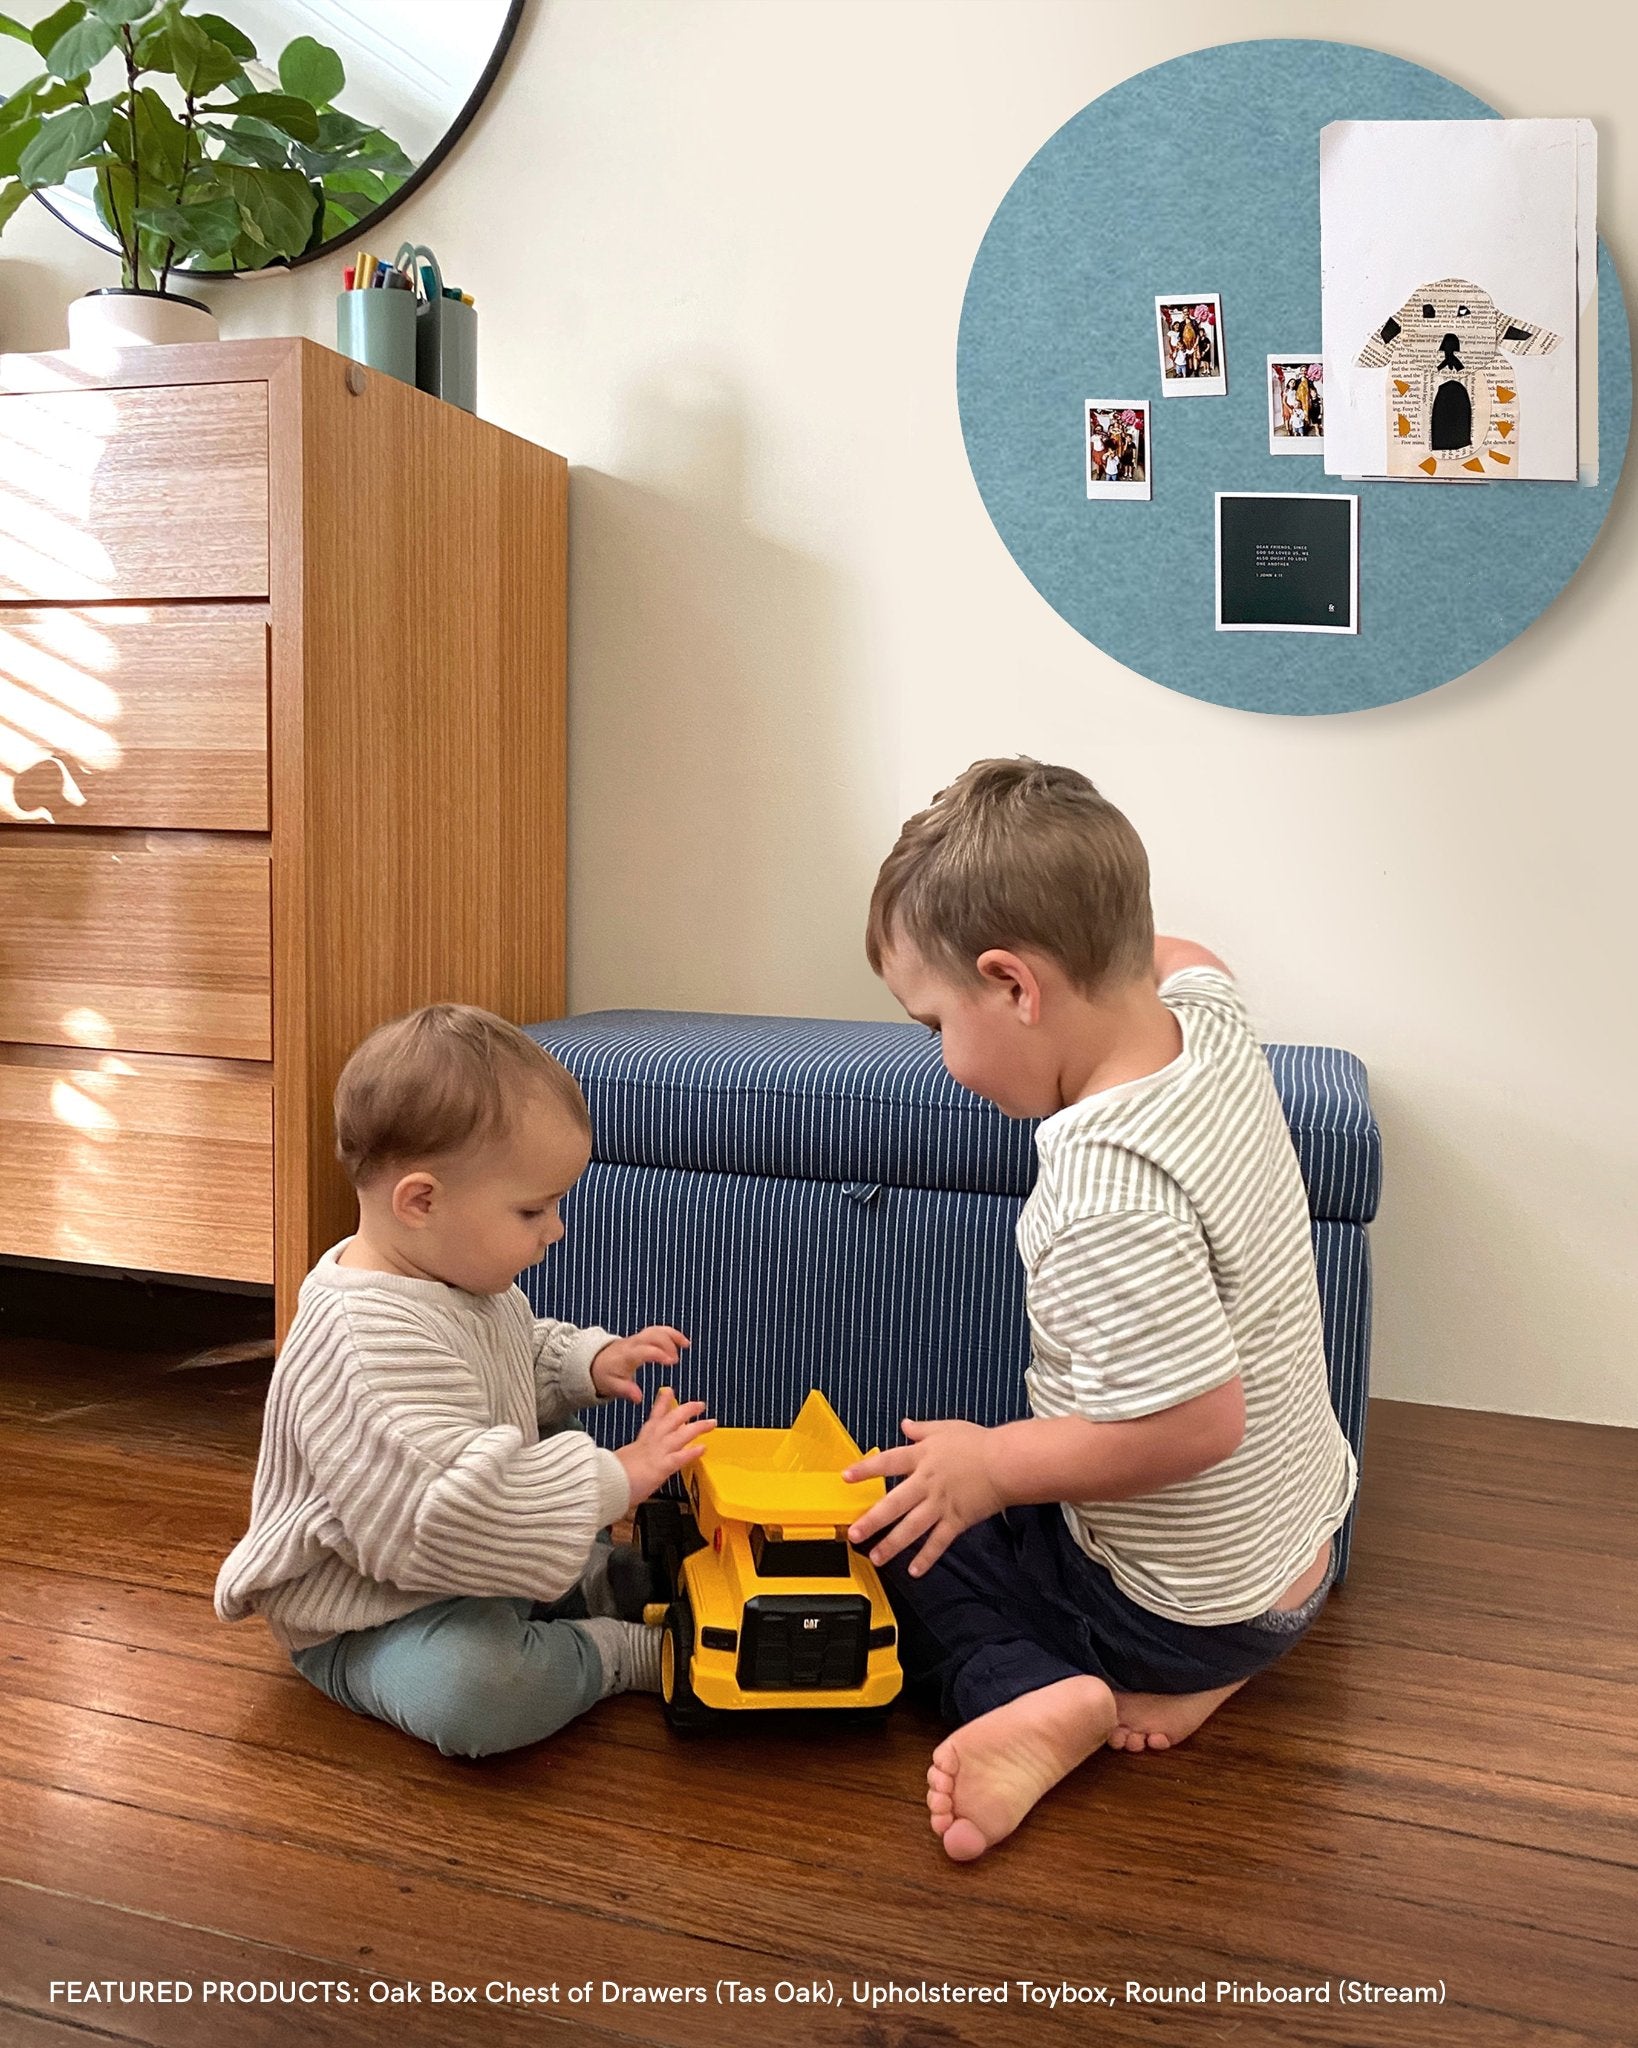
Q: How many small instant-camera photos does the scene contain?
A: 3